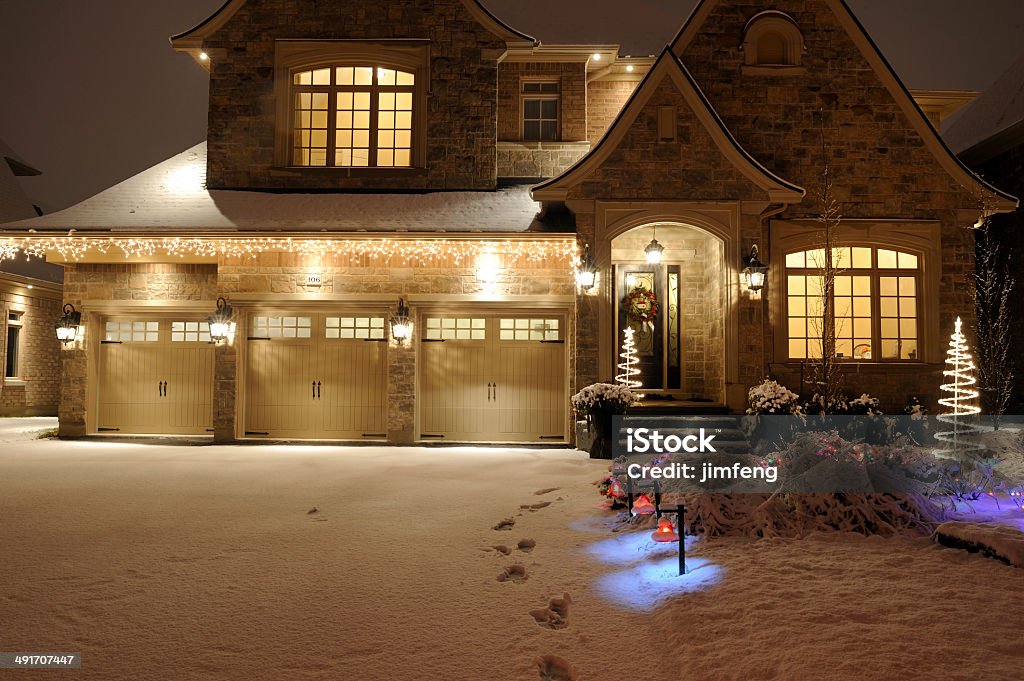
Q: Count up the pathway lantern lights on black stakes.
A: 3